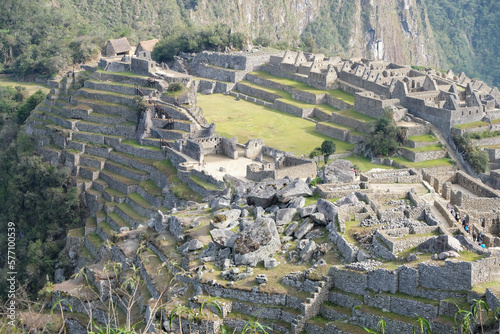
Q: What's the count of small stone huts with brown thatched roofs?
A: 2